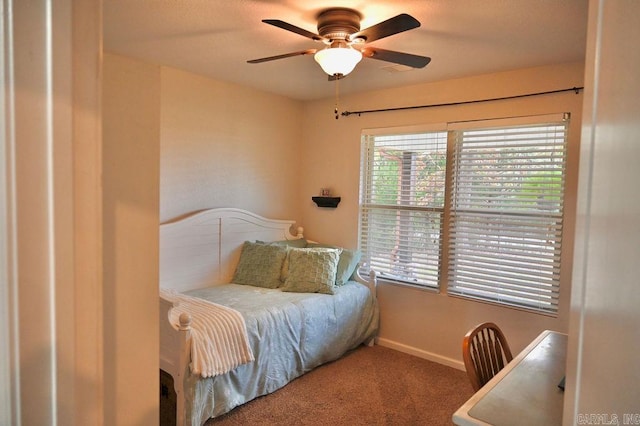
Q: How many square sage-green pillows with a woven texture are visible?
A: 2